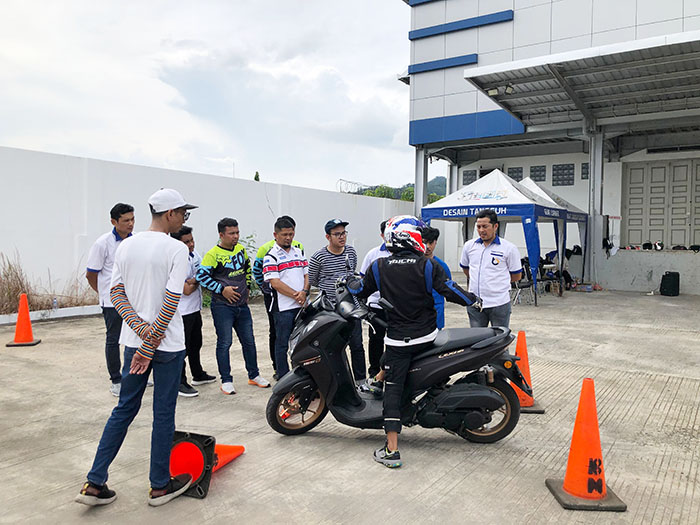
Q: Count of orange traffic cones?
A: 4